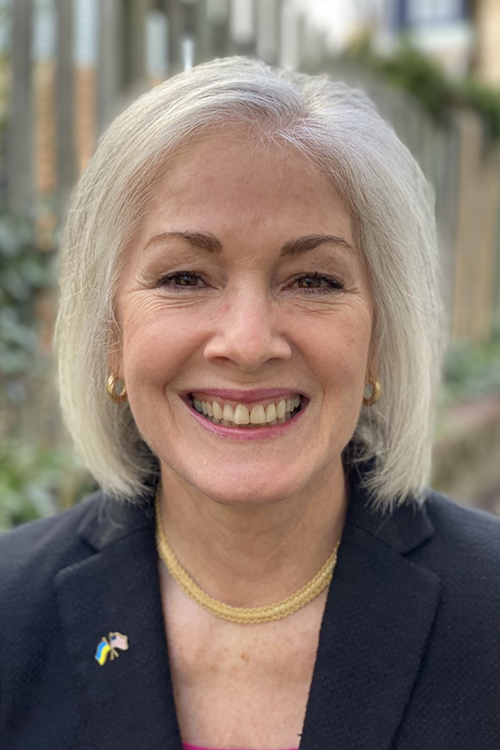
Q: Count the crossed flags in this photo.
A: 2